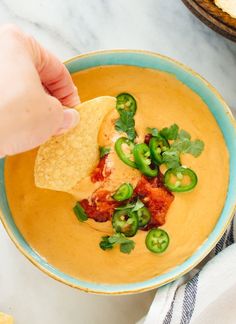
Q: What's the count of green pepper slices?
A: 9